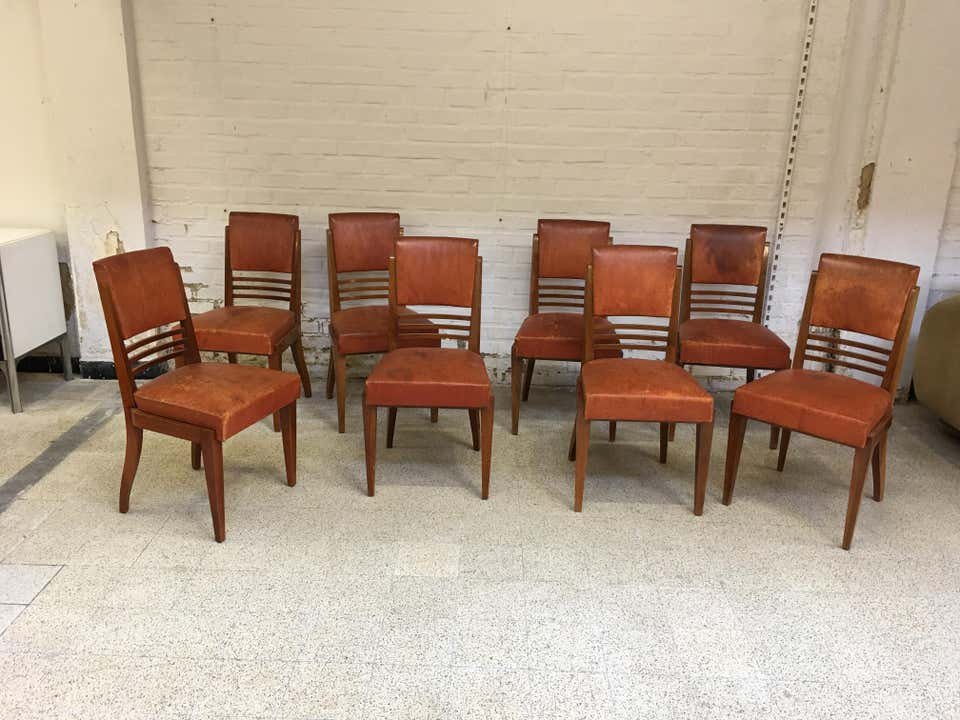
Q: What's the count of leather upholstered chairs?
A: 8